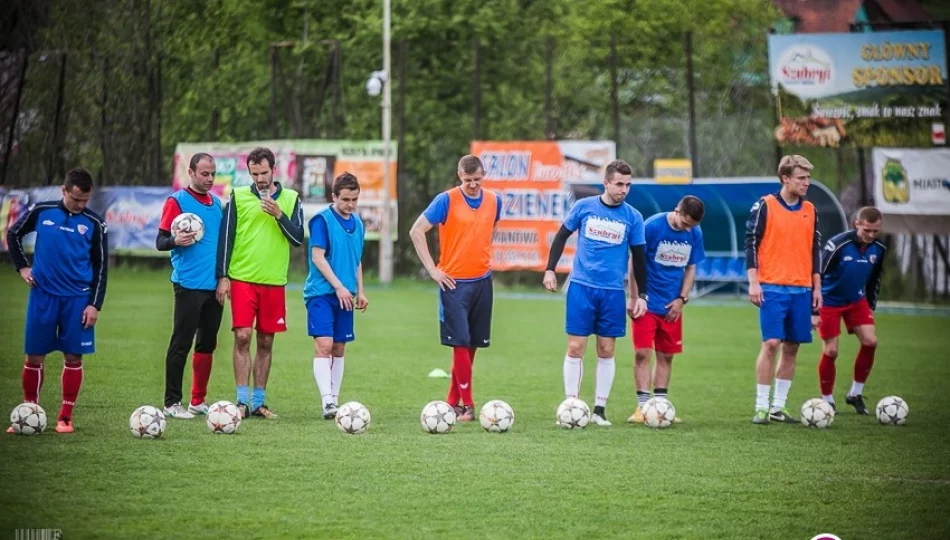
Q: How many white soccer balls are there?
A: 11